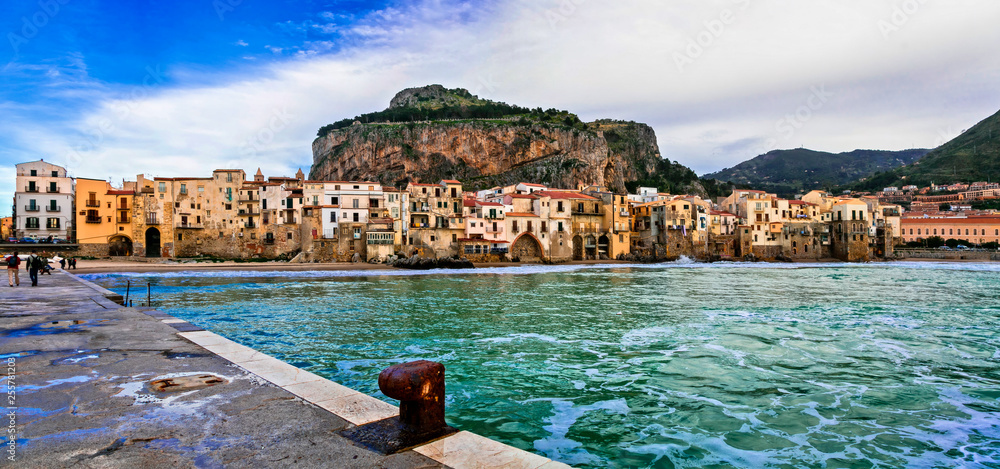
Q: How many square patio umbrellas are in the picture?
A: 0